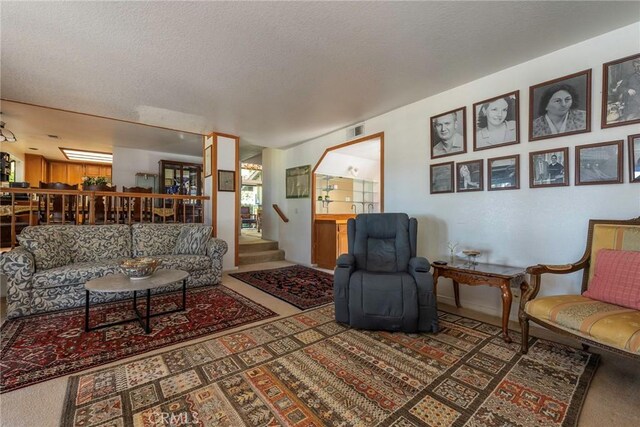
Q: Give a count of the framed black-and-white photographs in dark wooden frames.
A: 10